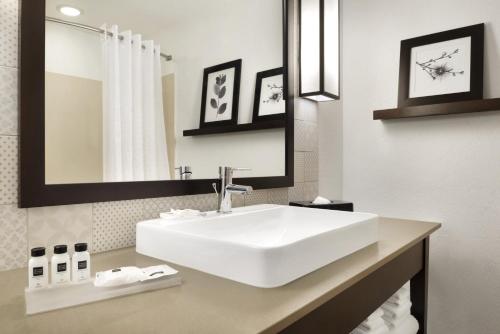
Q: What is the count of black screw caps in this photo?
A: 3